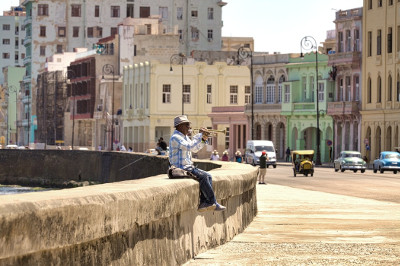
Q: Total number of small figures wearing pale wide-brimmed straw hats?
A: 3